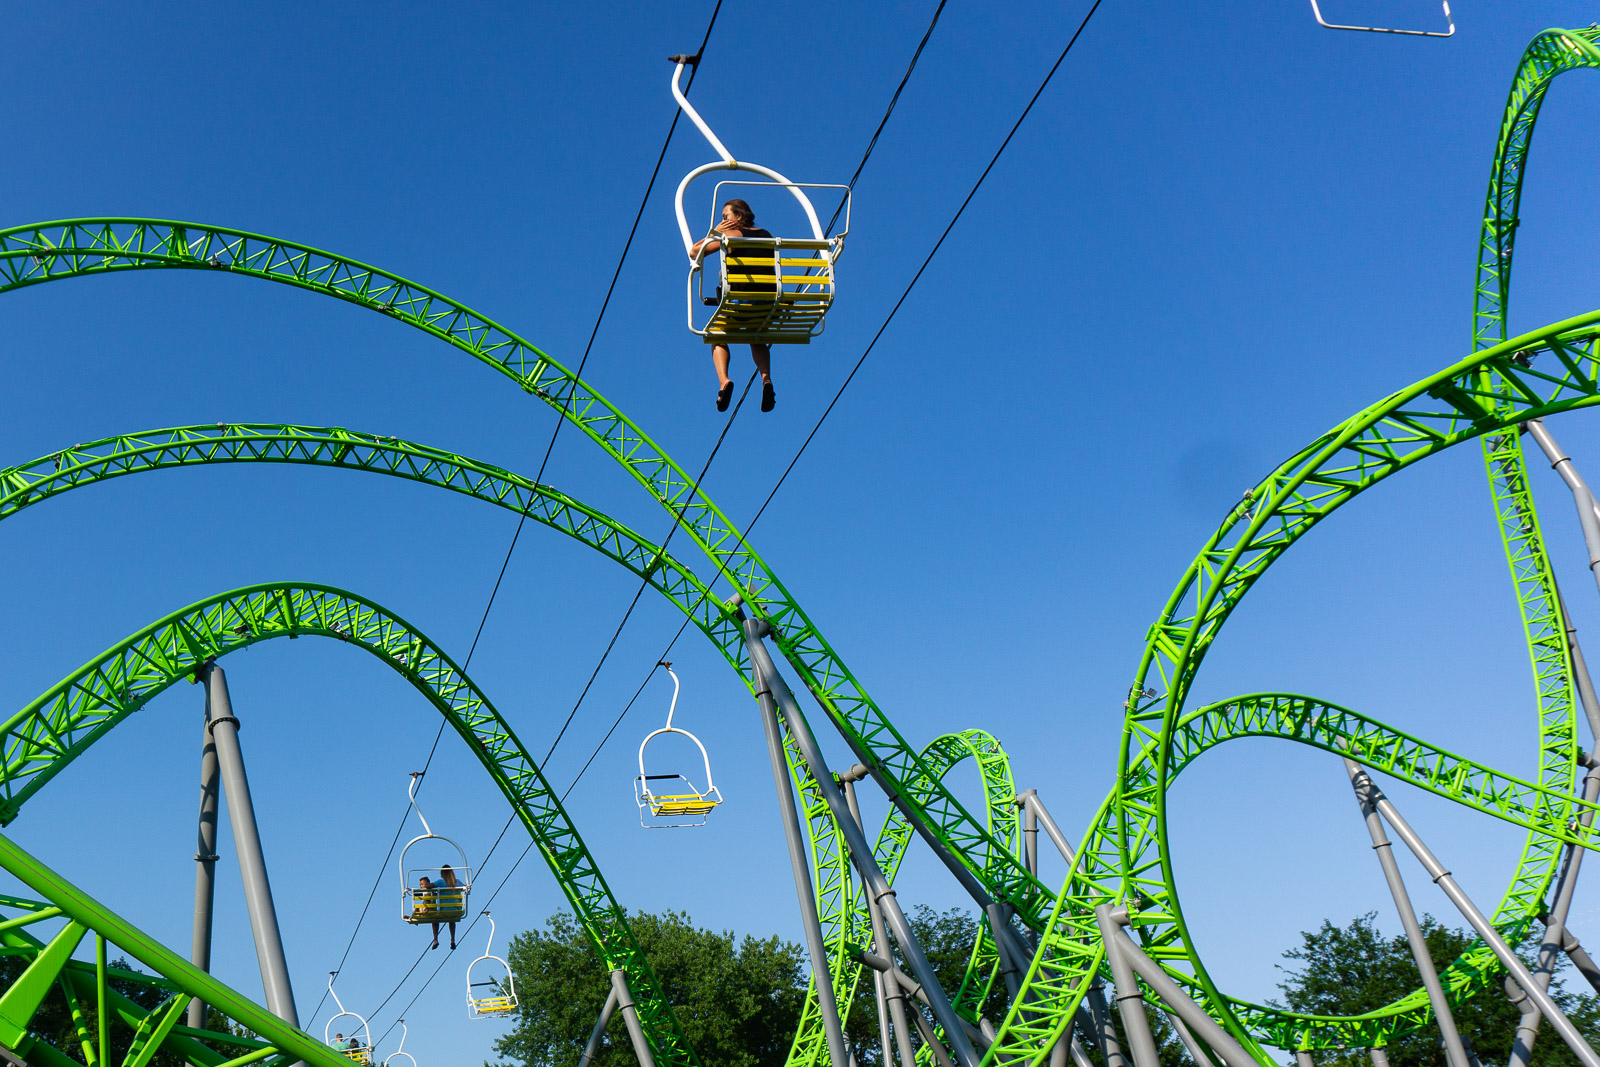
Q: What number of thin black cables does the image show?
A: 3